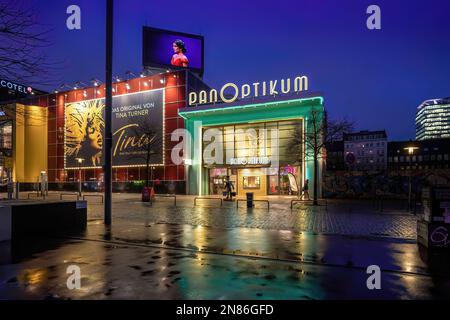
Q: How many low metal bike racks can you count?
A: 7